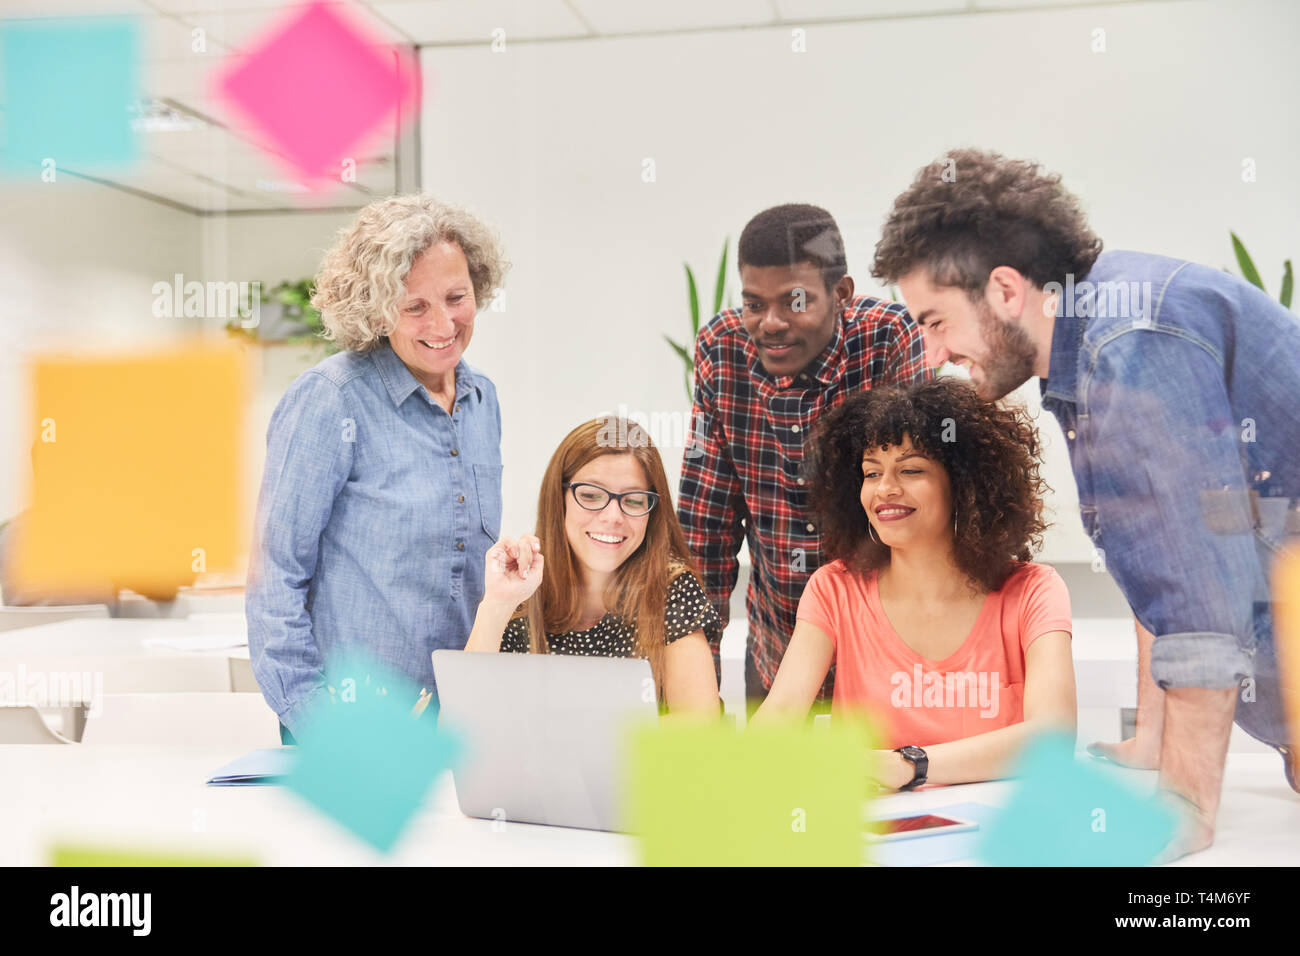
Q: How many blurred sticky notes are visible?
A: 8